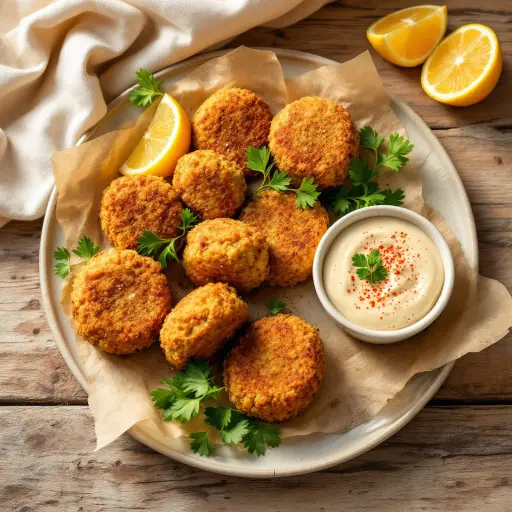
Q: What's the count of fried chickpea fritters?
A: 9